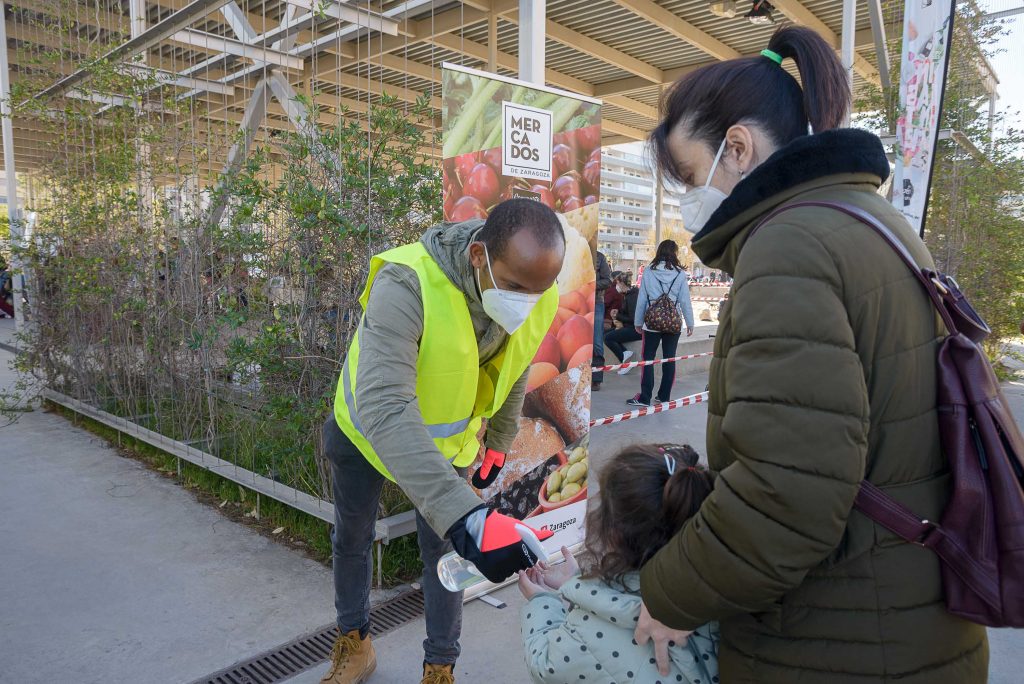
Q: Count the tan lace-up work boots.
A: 2